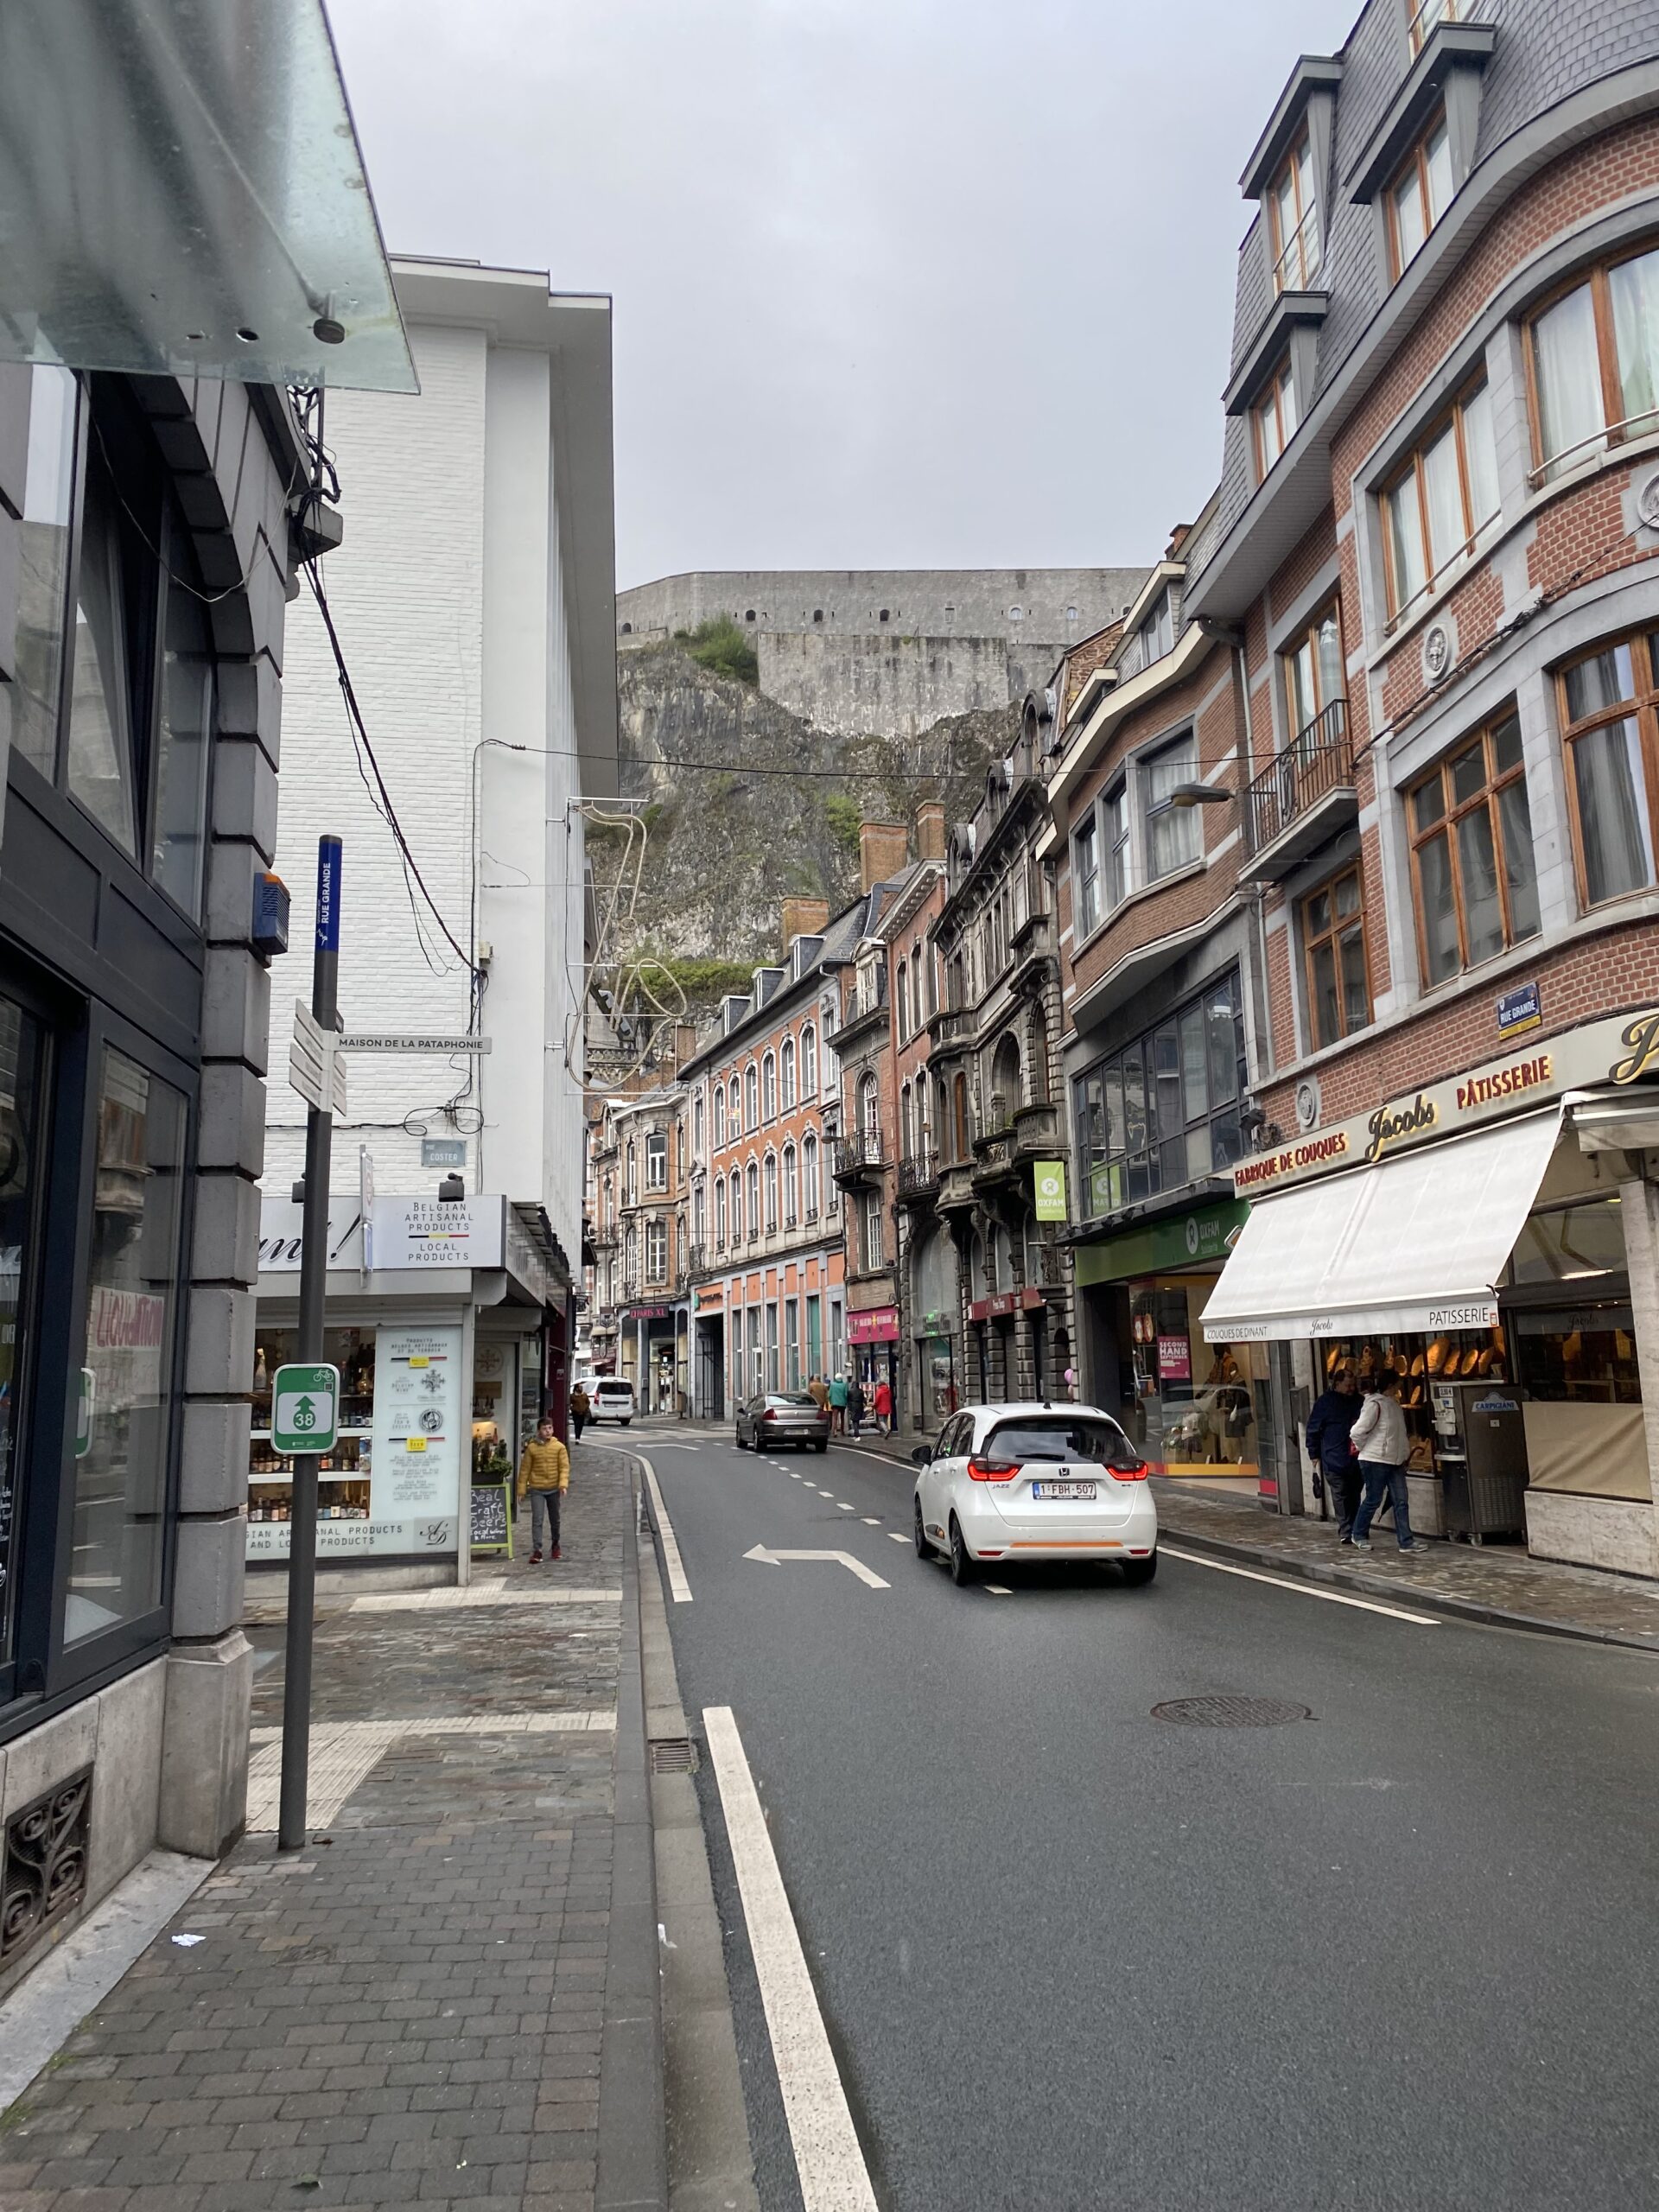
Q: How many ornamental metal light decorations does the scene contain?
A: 1